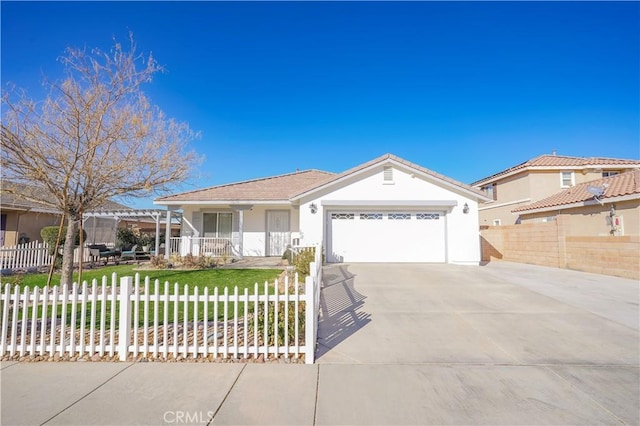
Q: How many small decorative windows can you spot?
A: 4